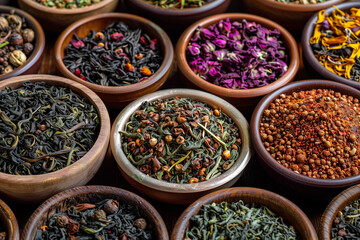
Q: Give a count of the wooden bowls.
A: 14